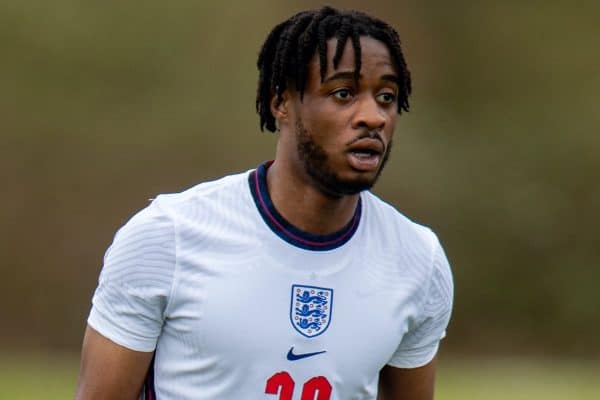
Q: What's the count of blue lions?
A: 3